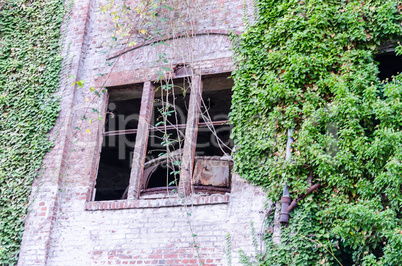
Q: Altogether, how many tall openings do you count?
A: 3